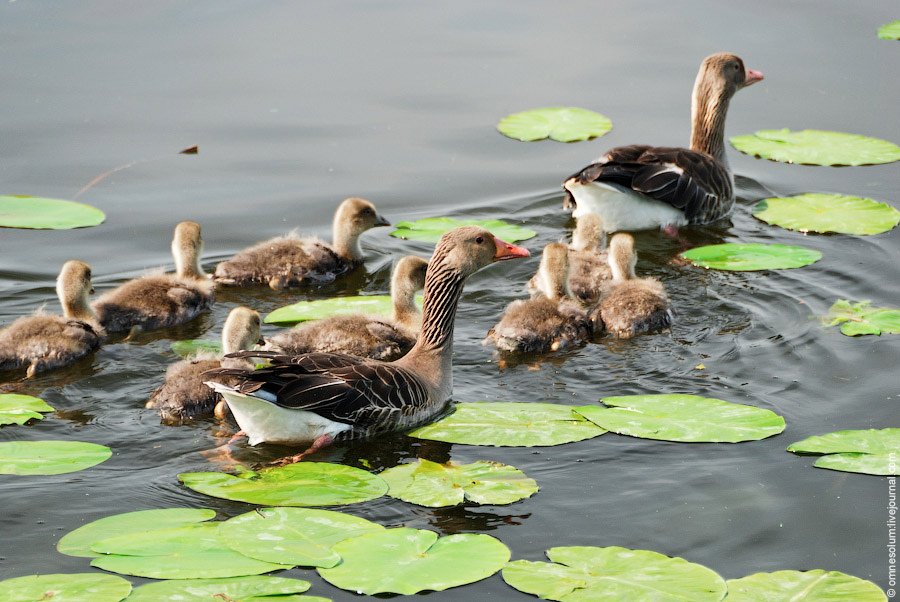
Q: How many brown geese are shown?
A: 10